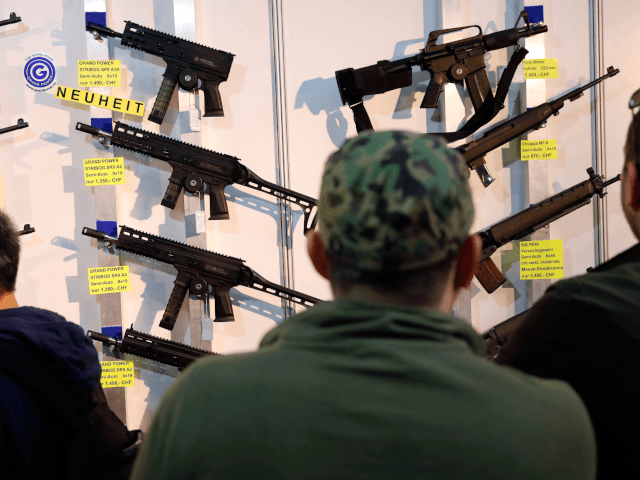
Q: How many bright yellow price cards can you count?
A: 7